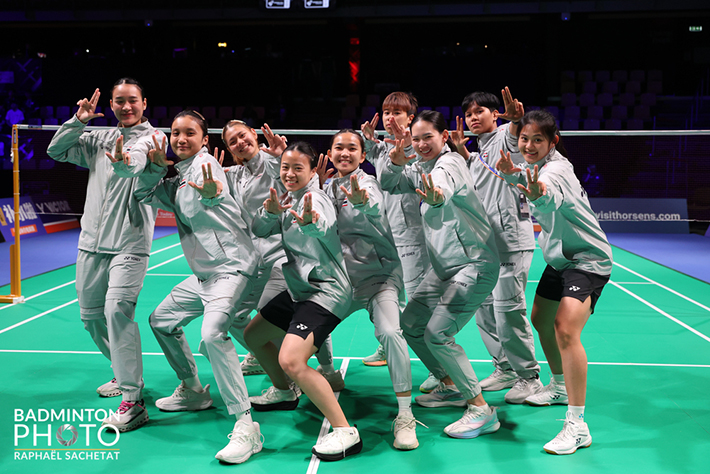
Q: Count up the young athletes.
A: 9